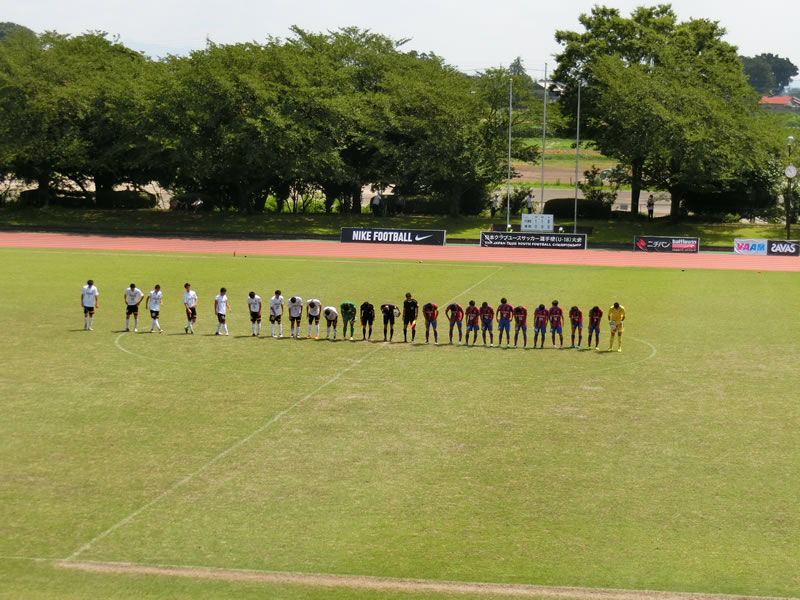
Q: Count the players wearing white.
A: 10